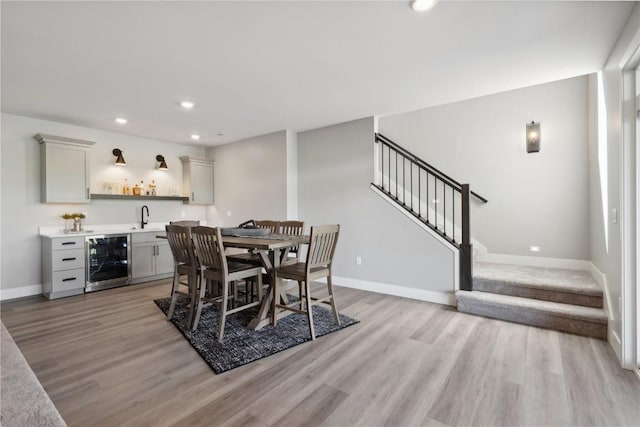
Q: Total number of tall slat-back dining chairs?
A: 6